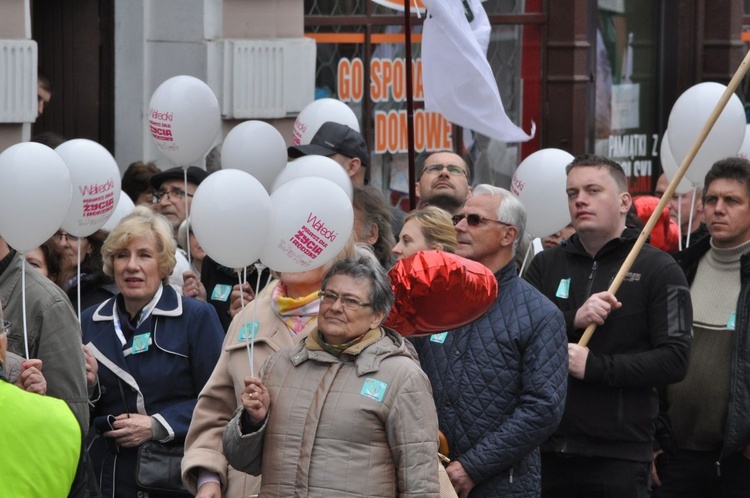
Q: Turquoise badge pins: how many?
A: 7